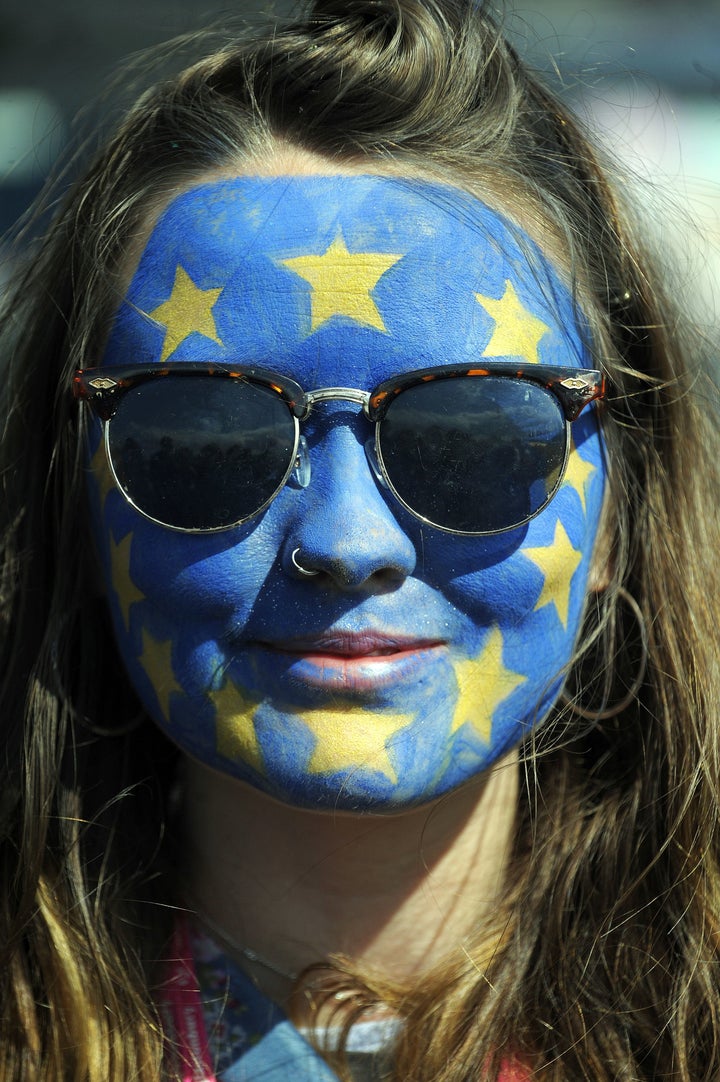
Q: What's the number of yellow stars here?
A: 11